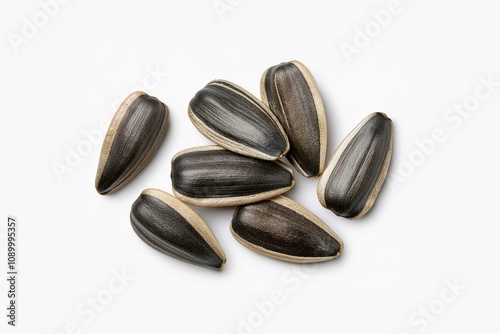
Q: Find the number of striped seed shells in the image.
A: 7